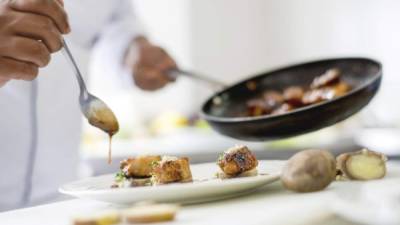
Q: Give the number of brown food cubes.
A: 3